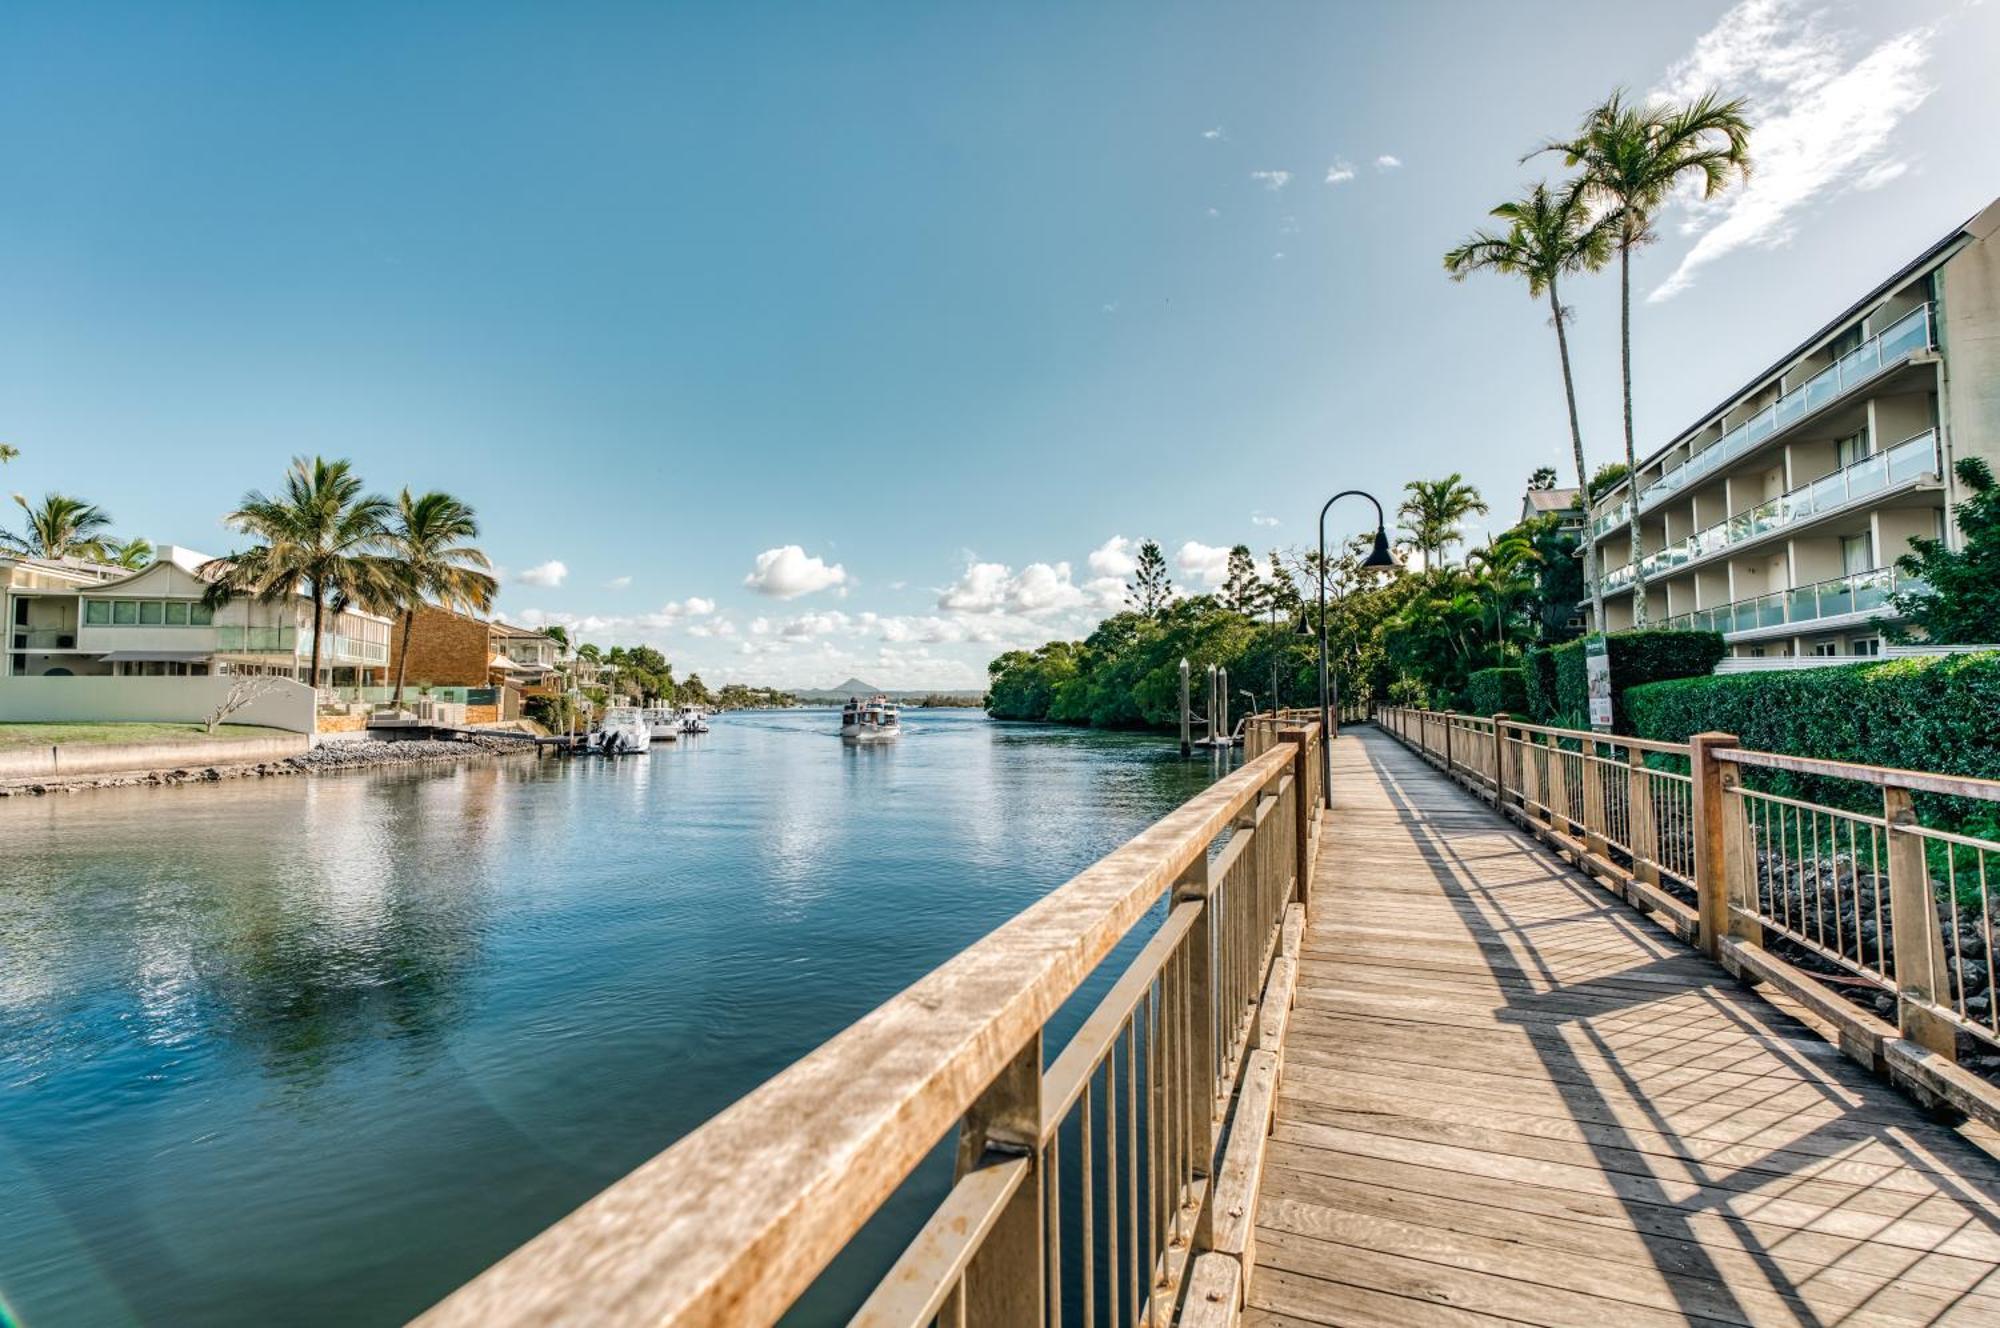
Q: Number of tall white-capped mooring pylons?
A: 3